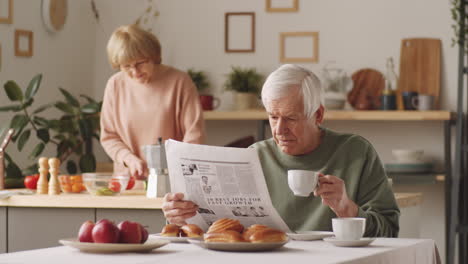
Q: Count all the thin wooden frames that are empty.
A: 5